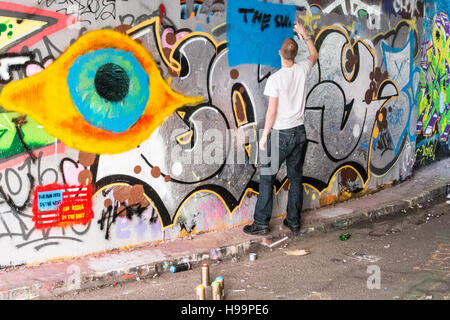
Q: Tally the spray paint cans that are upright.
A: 4